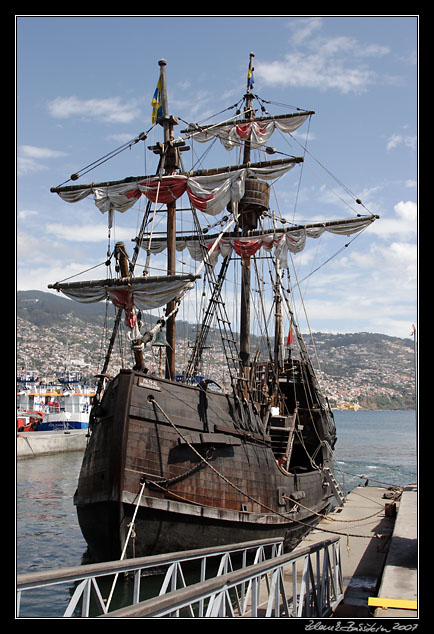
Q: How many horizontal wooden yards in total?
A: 4